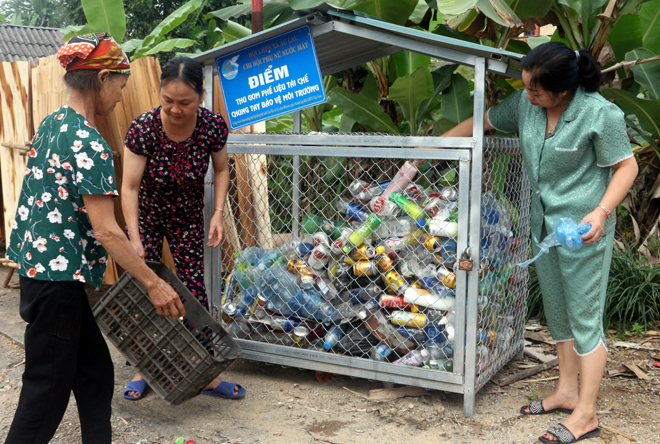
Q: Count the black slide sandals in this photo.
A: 2